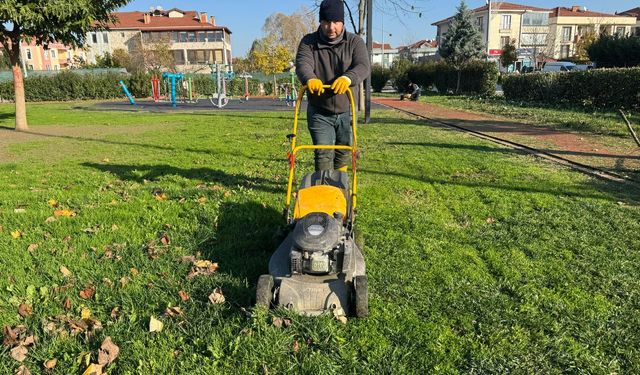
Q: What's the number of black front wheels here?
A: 2